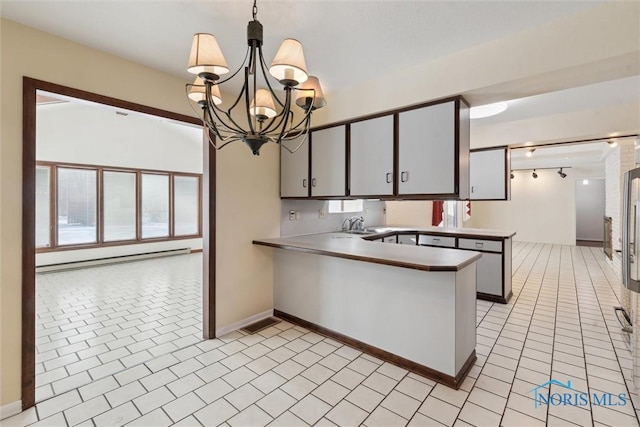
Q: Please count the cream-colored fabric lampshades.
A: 5